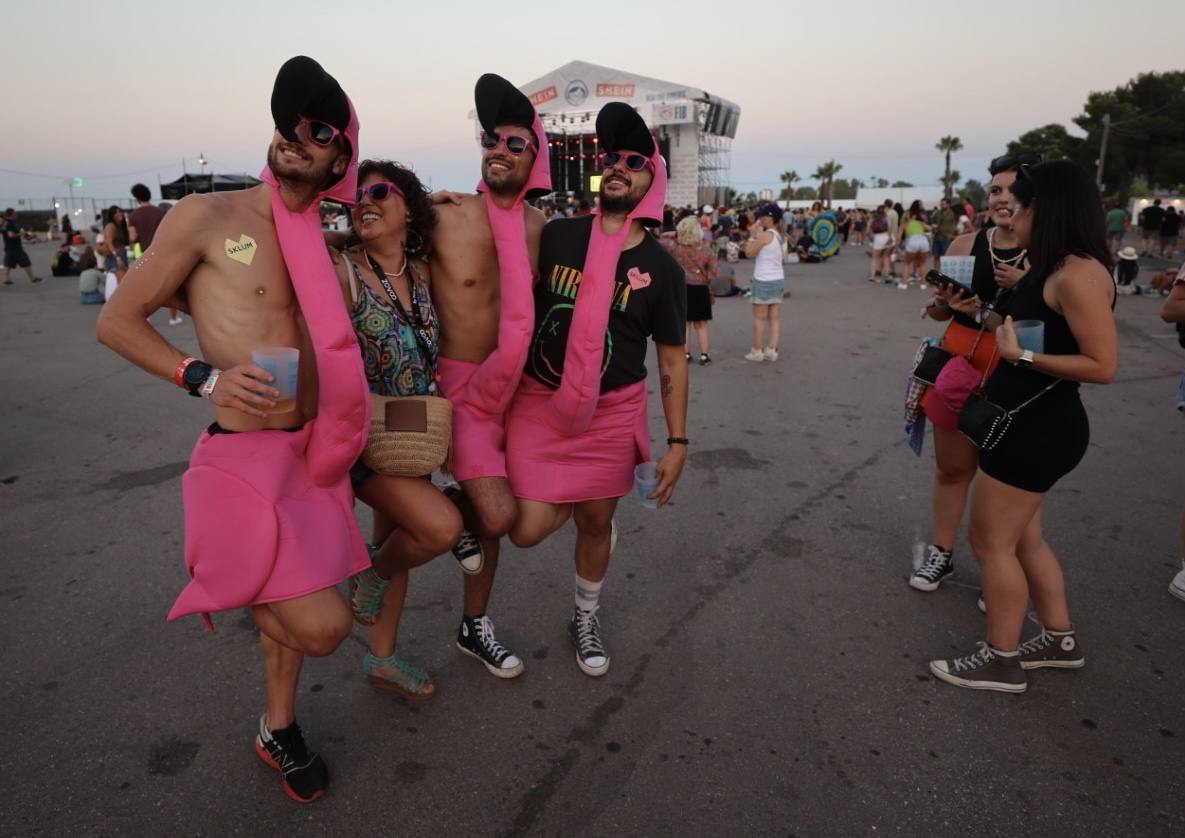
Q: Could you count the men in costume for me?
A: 3